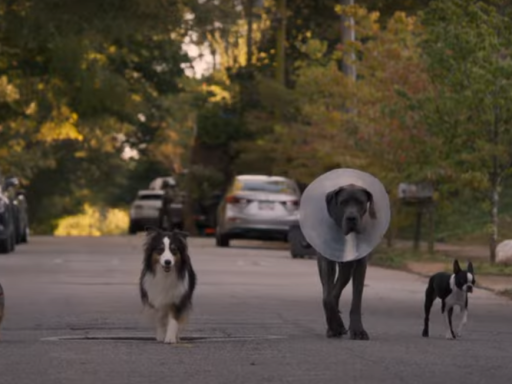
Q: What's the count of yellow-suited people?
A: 0